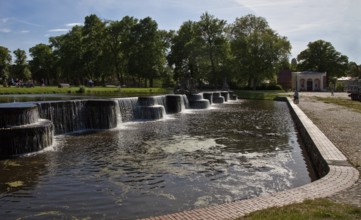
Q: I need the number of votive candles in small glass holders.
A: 0